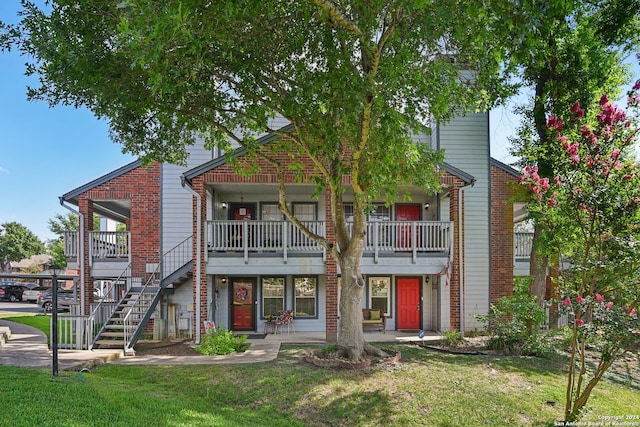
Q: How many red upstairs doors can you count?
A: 2